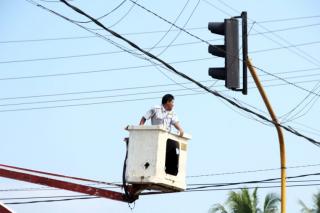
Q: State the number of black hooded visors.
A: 3